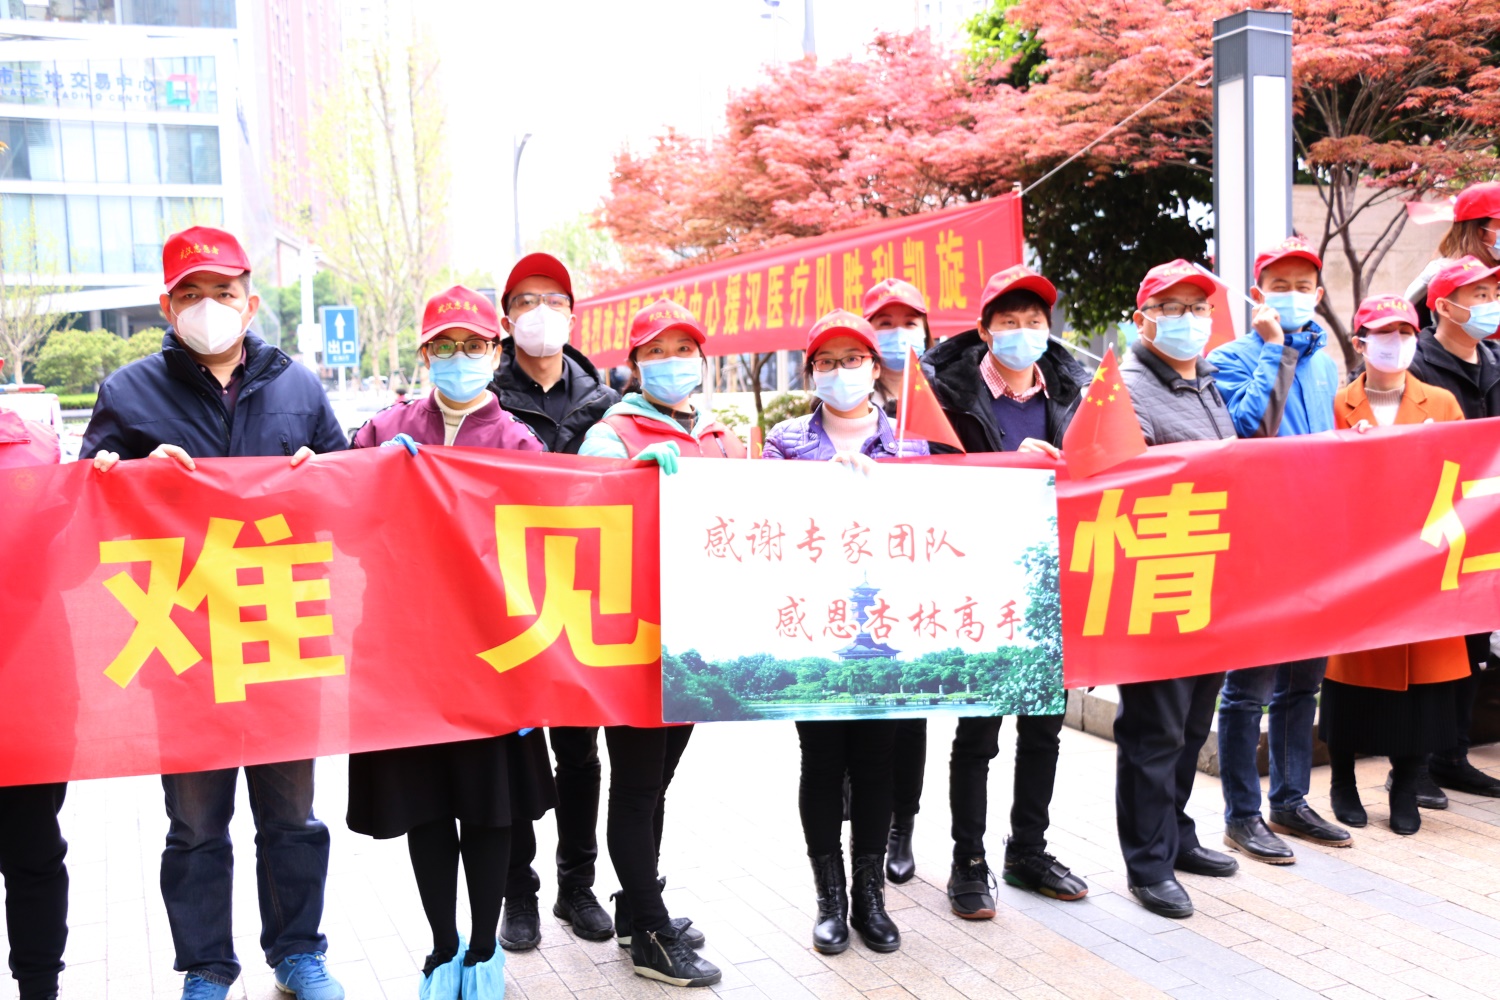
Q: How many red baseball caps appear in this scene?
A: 12